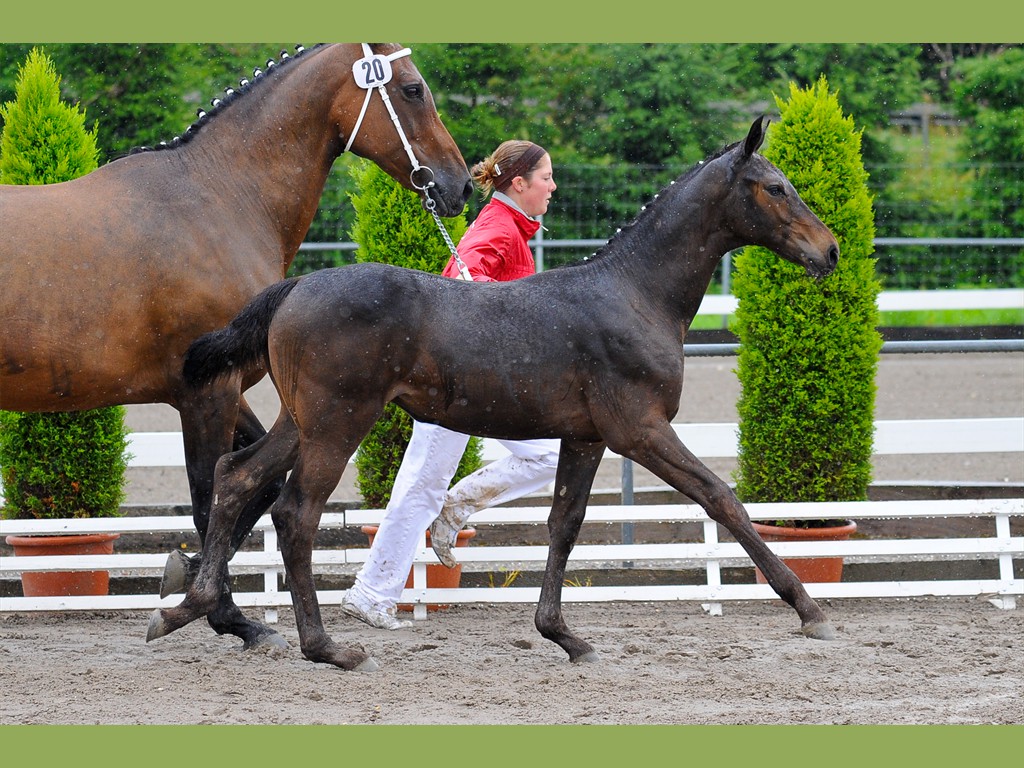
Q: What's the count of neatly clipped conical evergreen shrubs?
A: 3